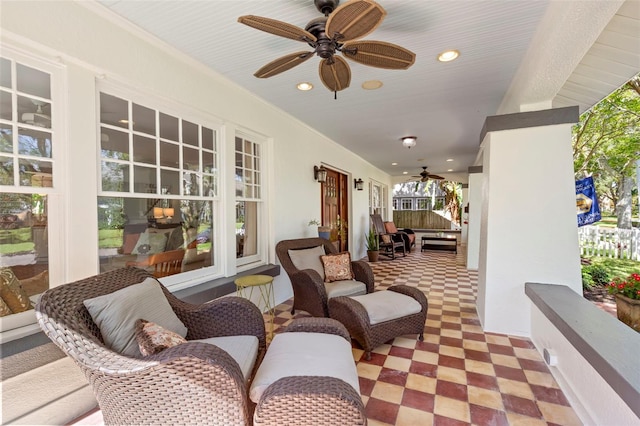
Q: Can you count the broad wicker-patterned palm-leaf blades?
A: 5